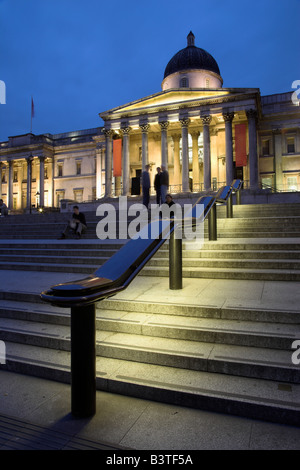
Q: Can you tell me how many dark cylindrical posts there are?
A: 5